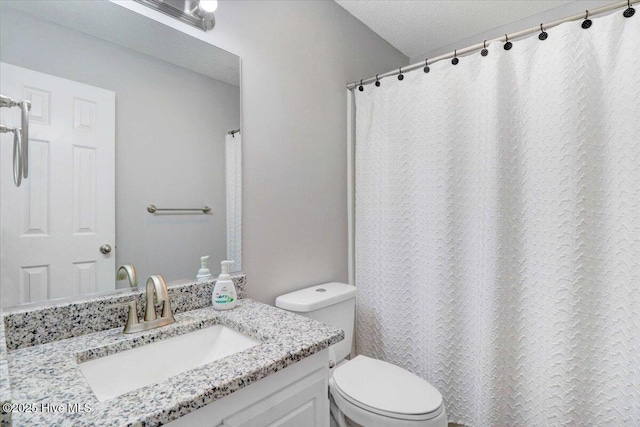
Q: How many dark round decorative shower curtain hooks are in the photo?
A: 10